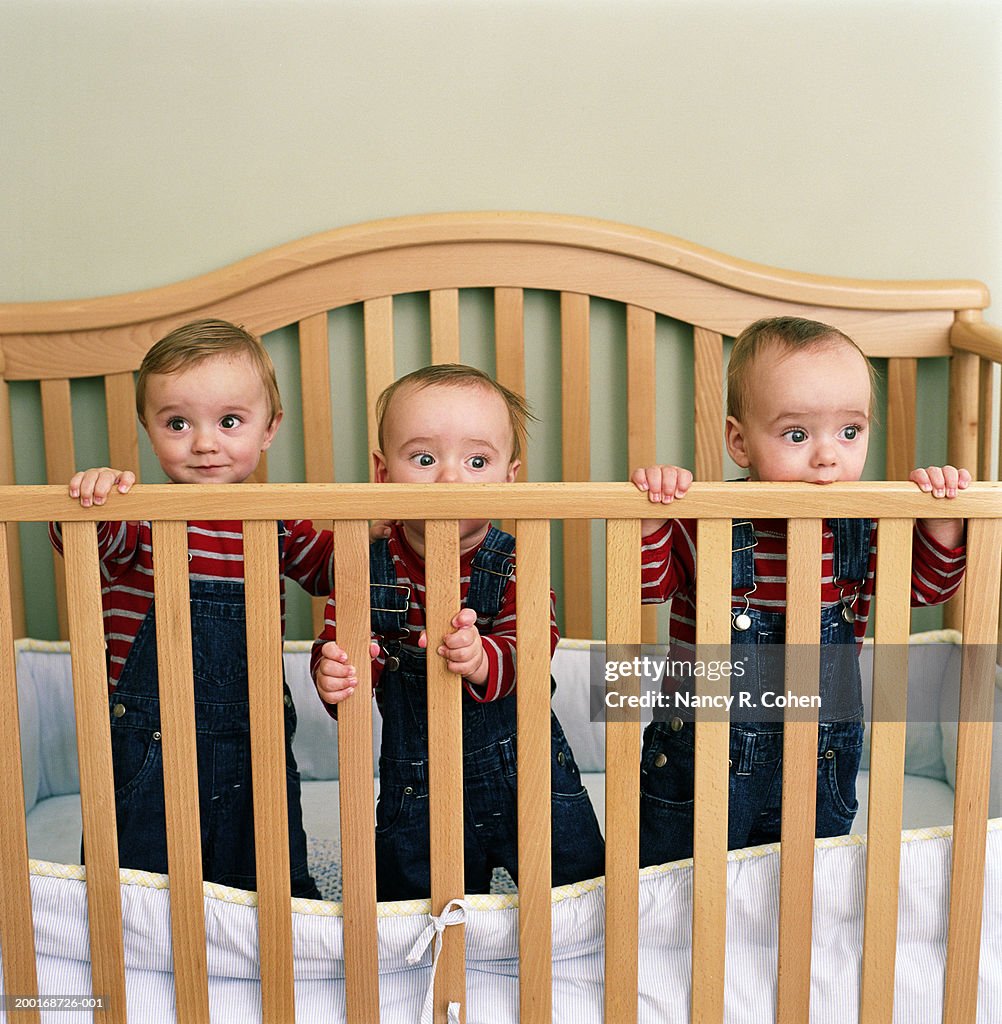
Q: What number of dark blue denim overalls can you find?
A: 3